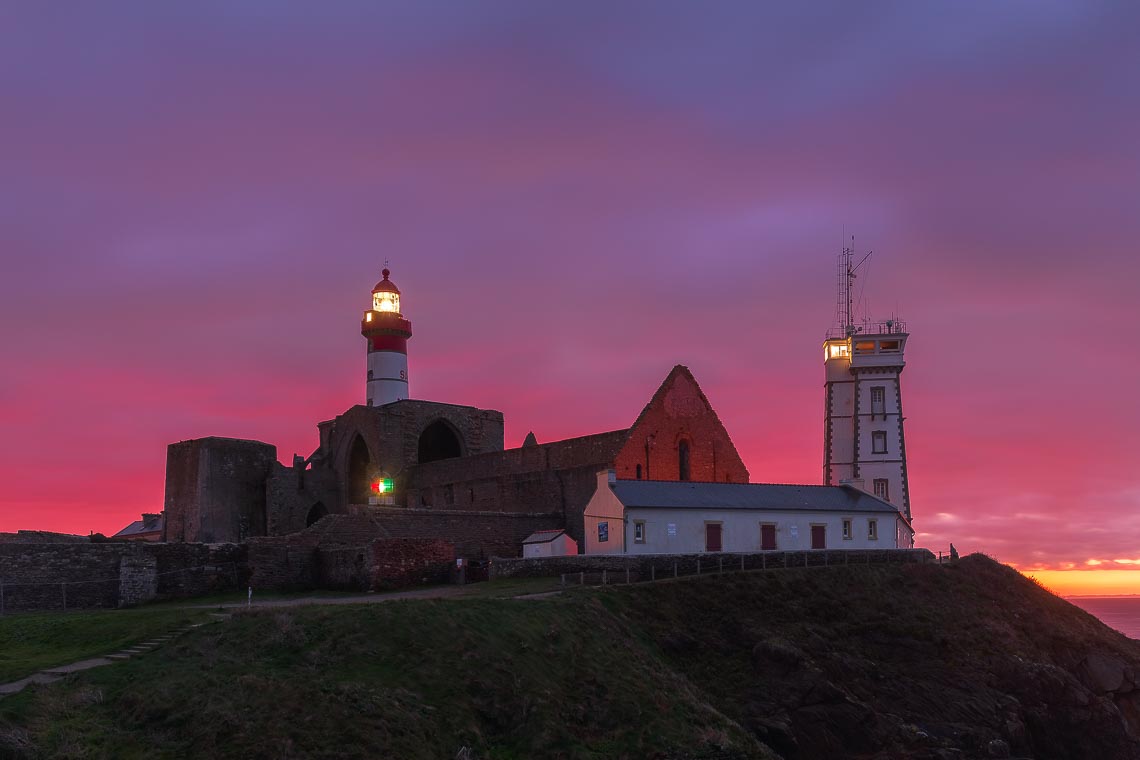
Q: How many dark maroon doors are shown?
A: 3